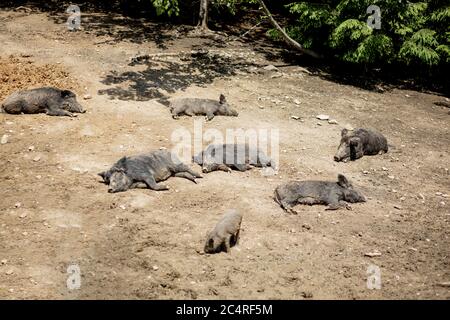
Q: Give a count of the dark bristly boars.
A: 7